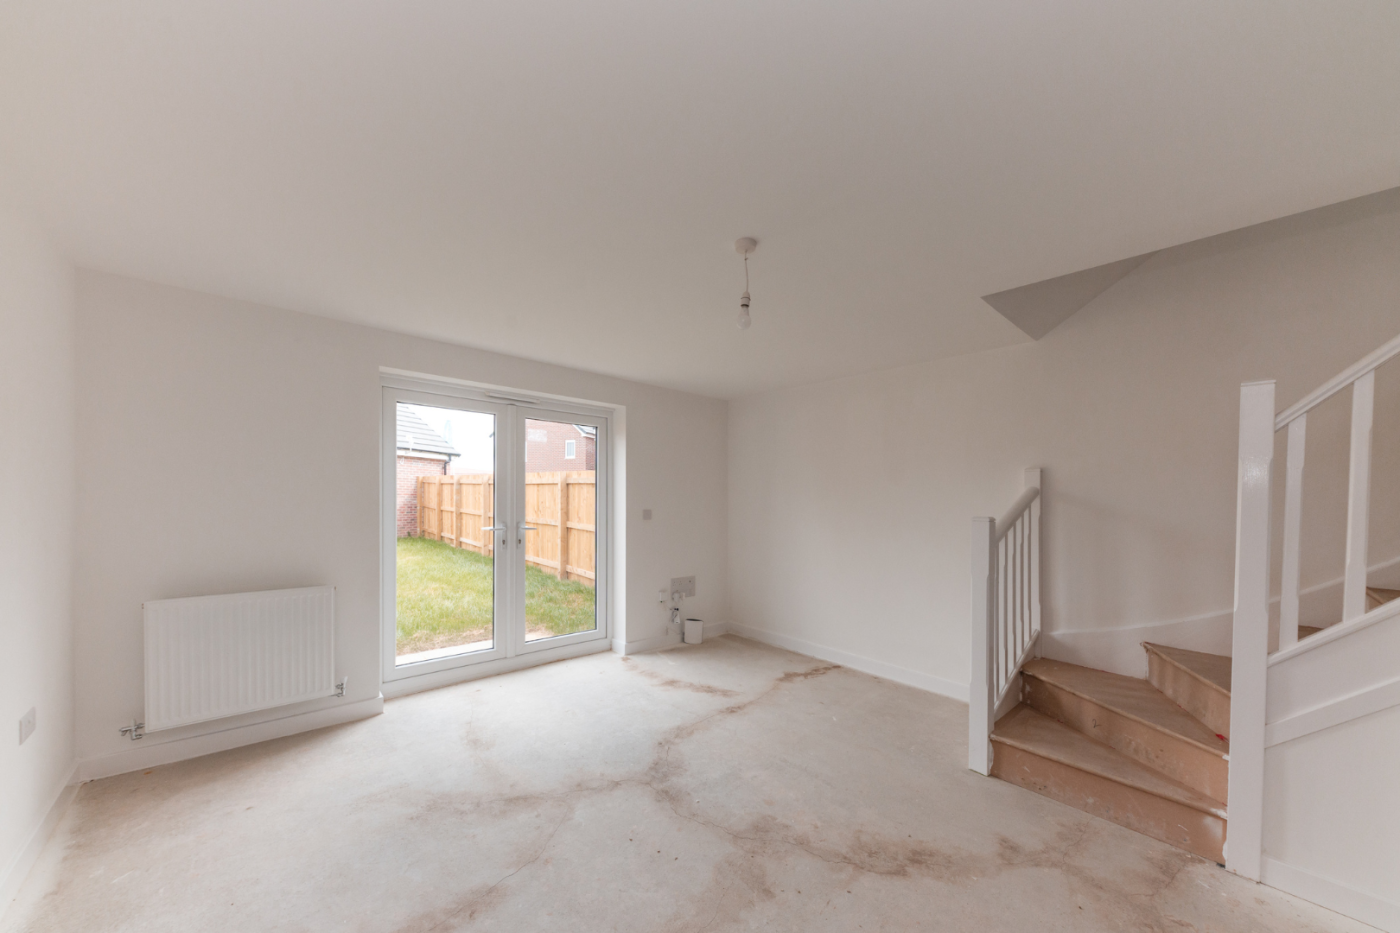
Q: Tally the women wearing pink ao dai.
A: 0